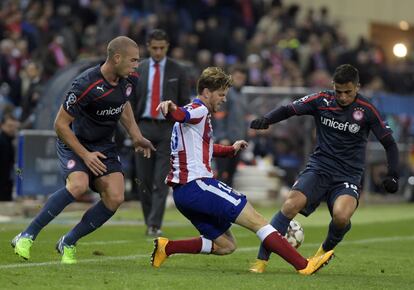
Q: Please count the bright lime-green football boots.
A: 2